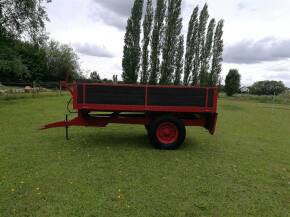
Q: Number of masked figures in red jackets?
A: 0